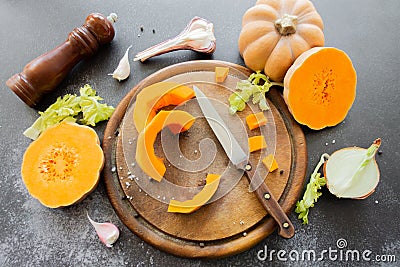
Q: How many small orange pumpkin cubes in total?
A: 4